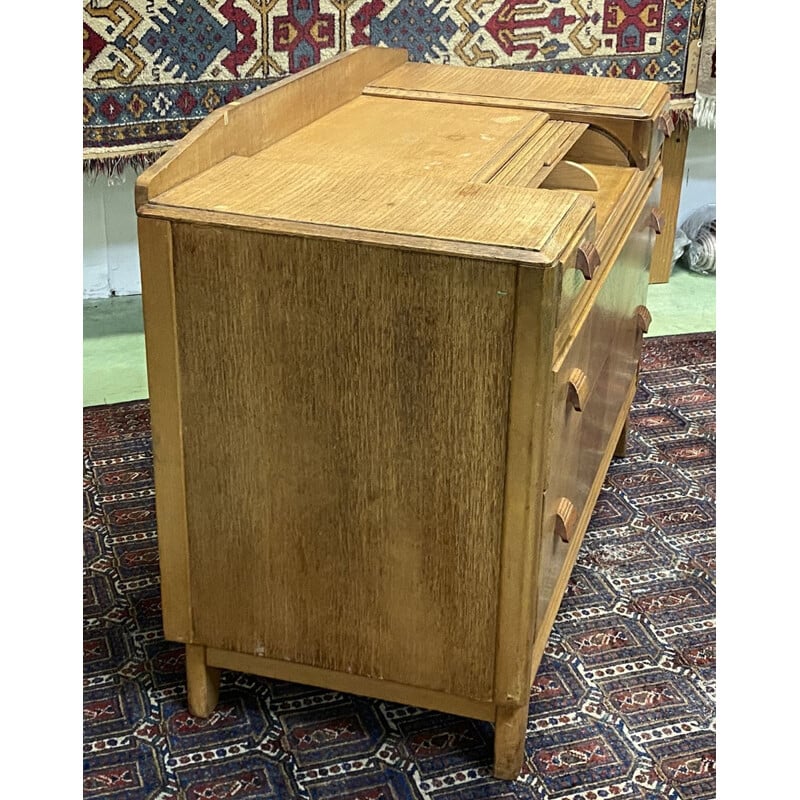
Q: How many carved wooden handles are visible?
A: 6